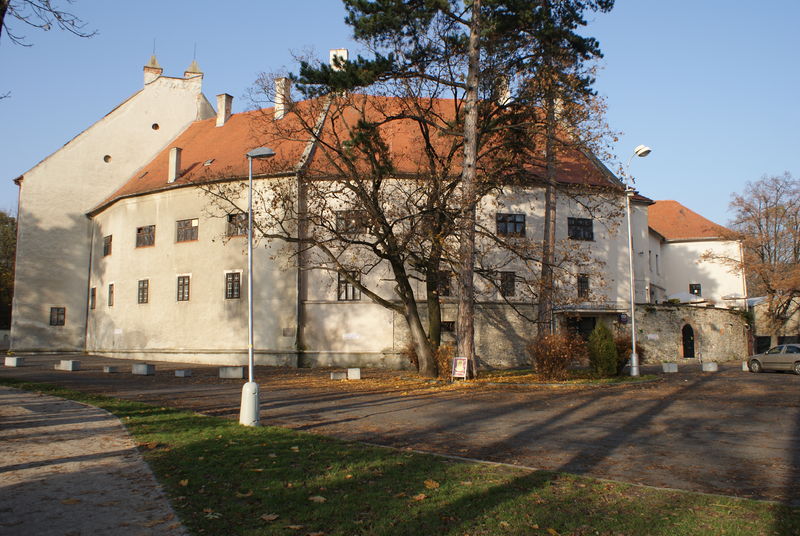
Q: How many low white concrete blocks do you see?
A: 11